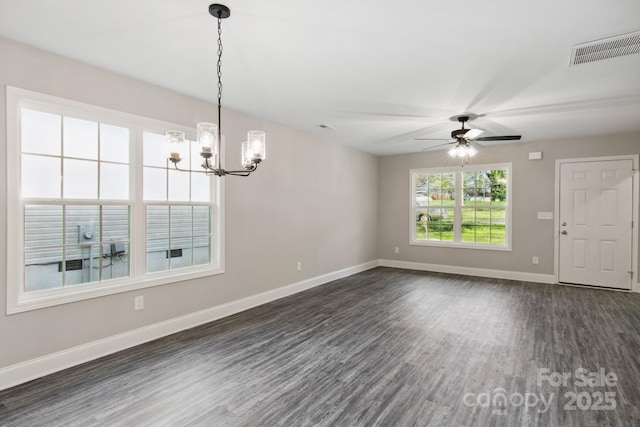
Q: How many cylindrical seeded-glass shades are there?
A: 5